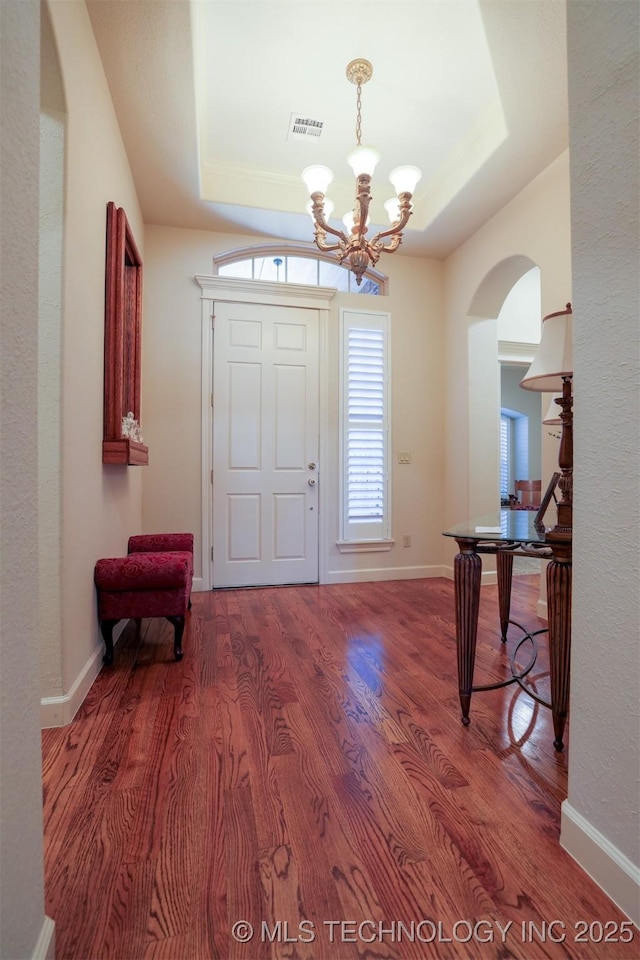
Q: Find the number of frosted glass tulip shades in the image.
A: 6